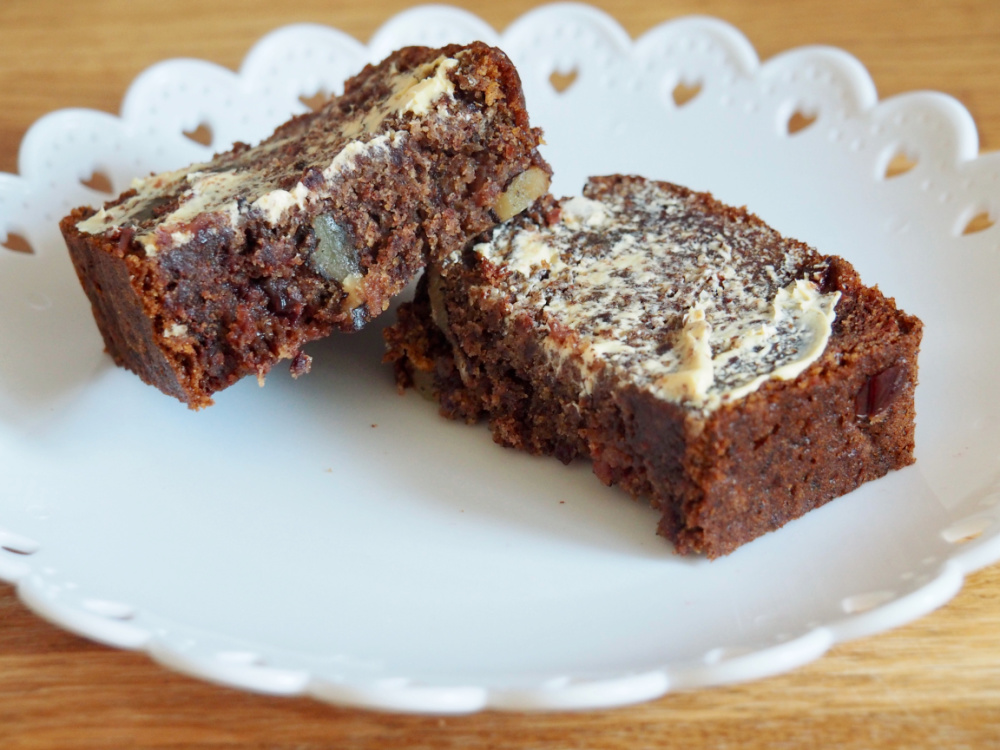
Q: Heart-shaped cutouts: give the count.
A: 9